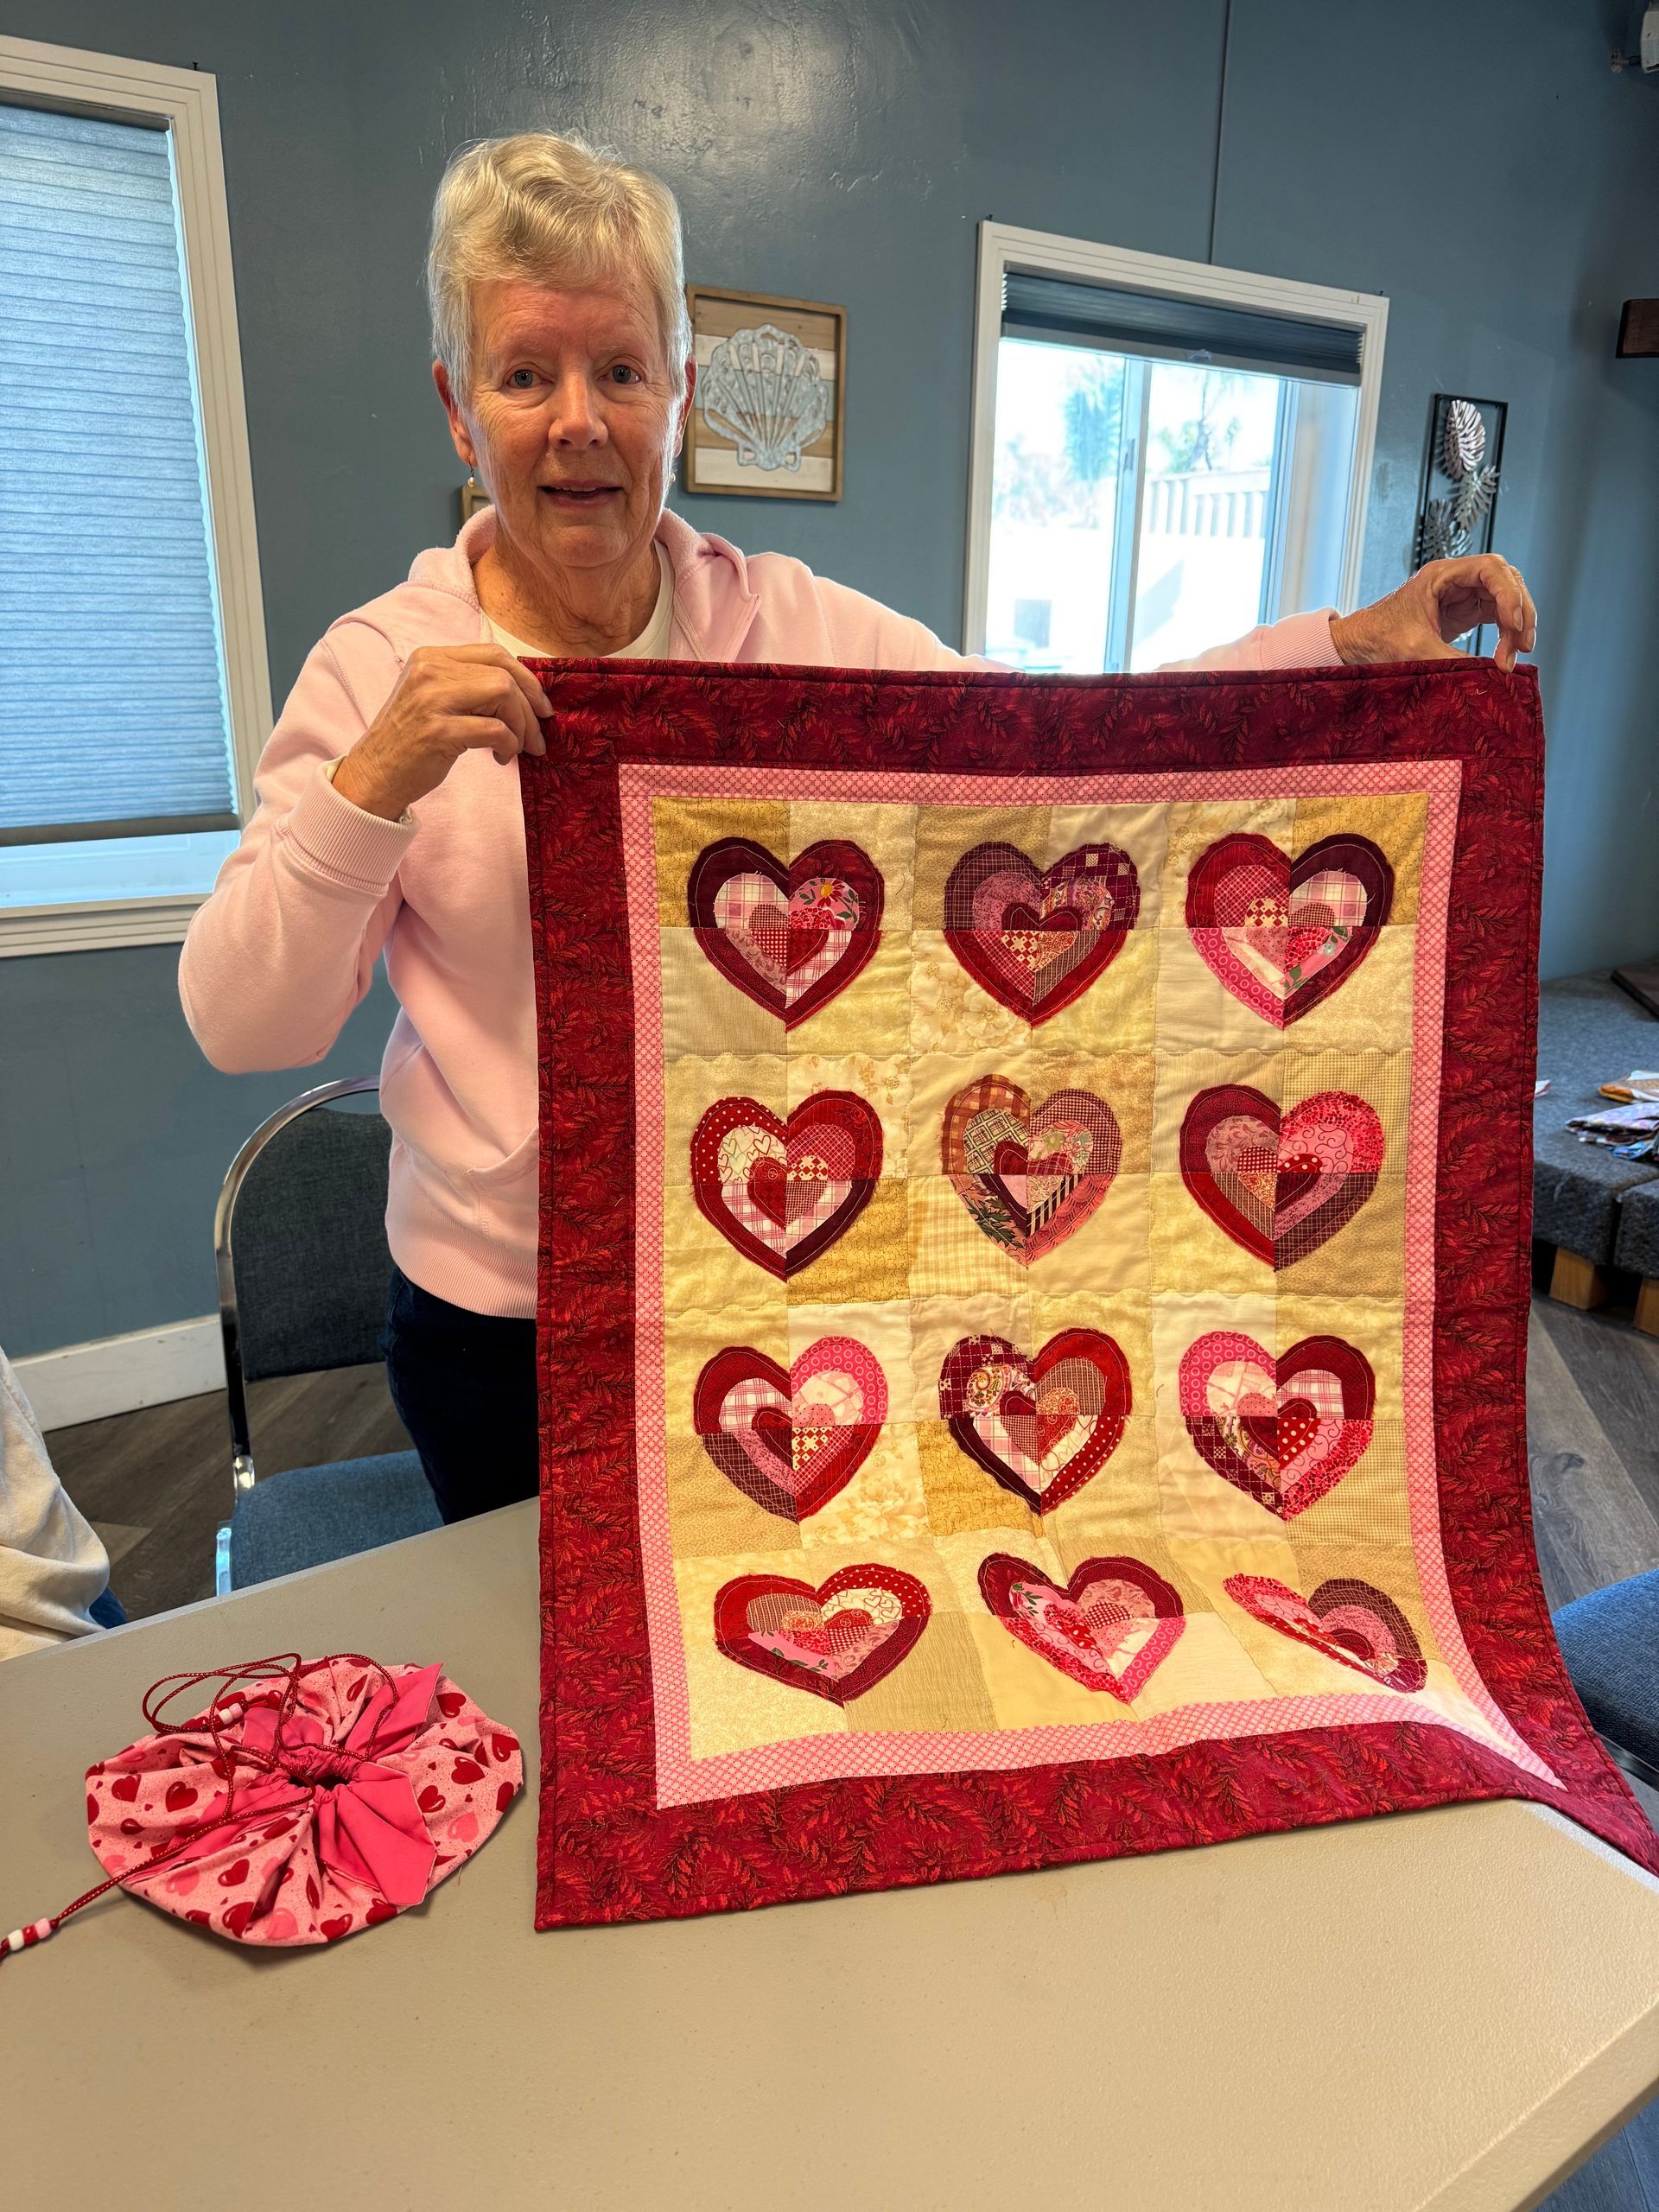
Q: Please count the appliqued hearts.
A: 12